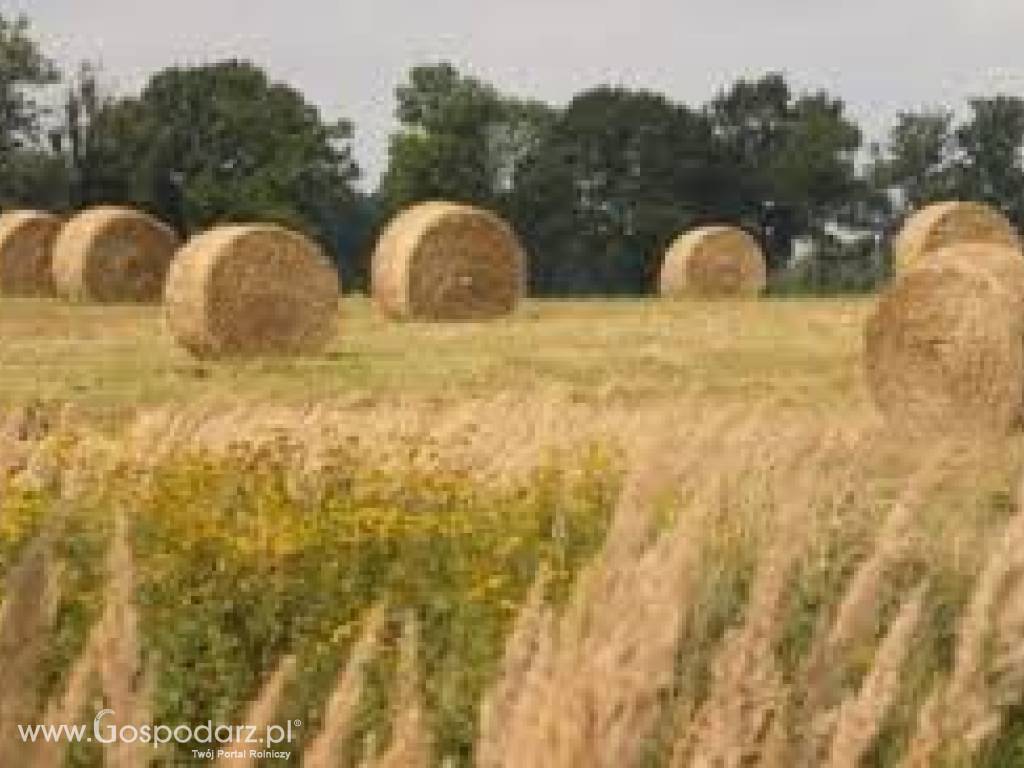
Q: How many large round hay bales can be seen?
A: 7